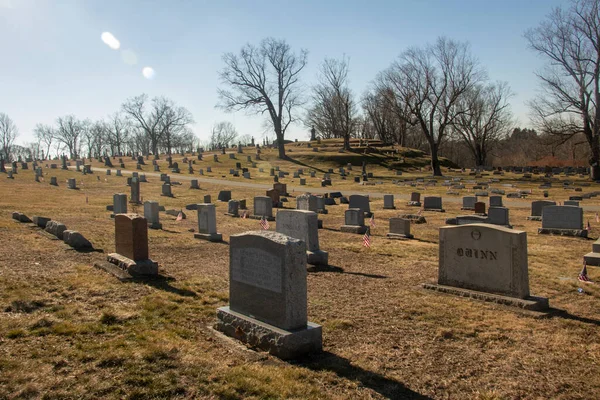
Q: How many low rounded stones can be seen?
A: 4